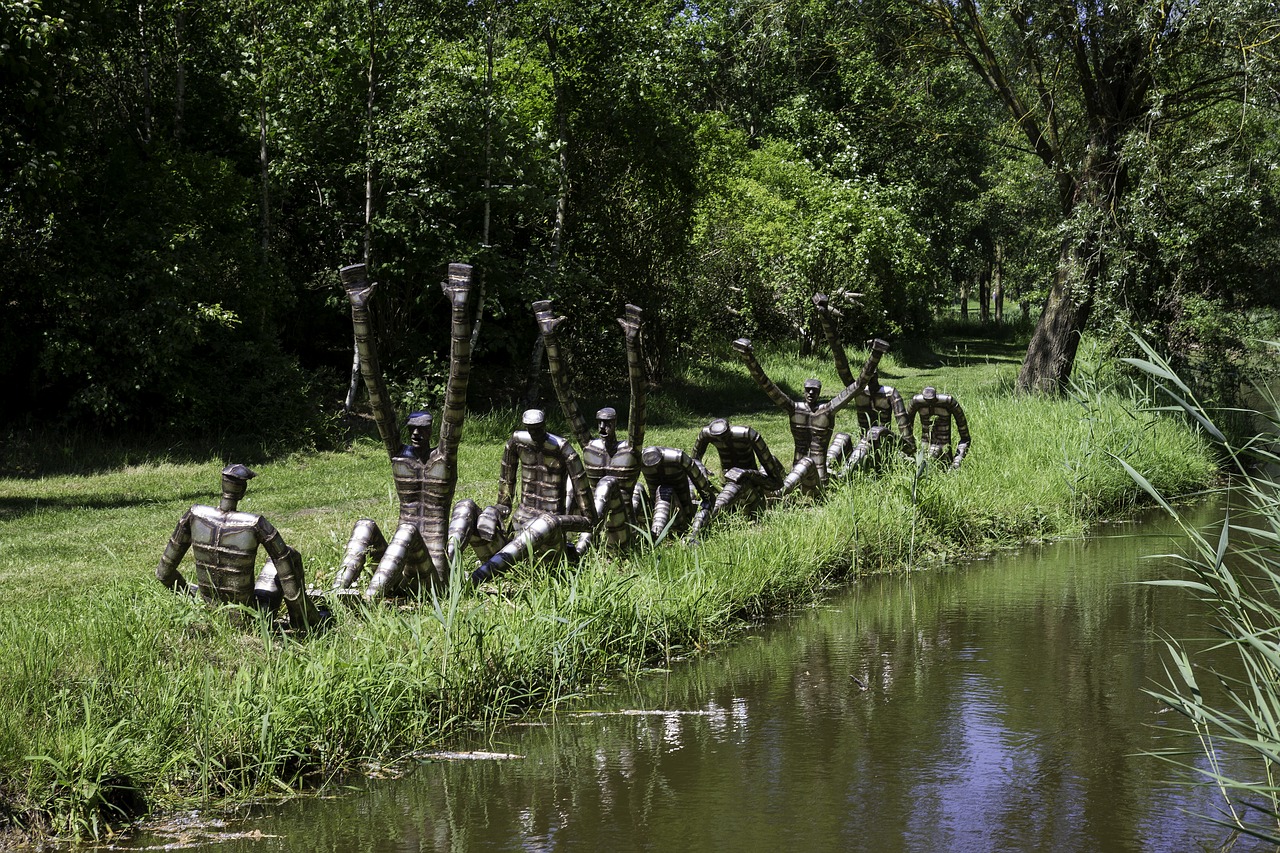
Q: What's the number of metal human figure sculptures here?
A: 9